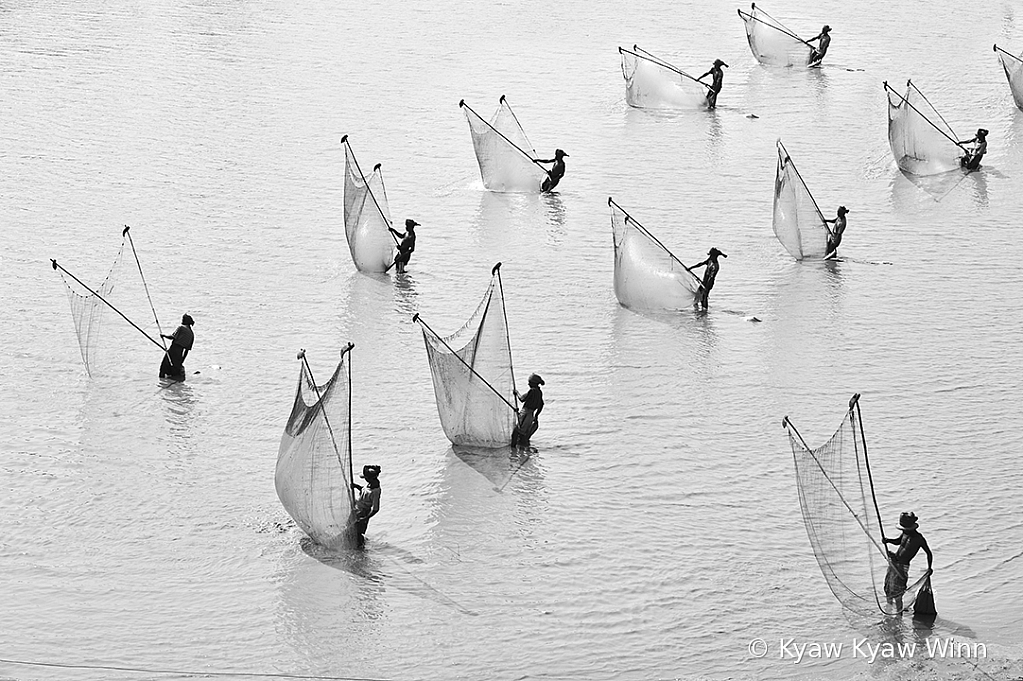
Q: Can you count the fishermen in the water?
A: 11